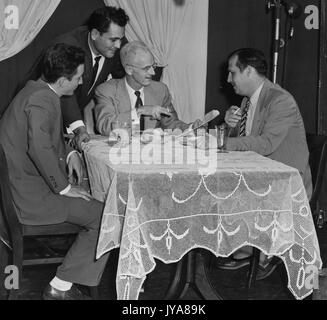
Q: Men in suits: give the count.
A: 4